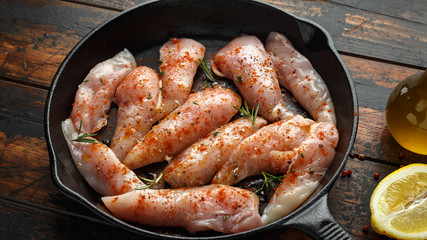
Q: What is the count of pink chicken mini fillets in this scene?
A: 11